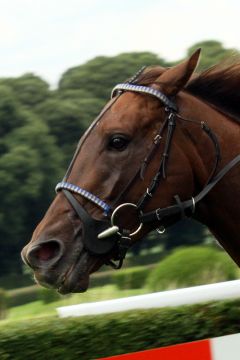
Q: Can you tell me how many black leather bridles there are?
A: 1